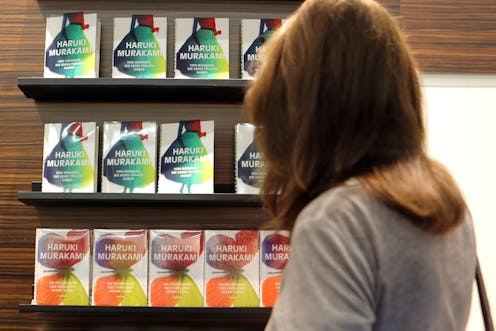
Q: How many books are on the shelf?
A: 13